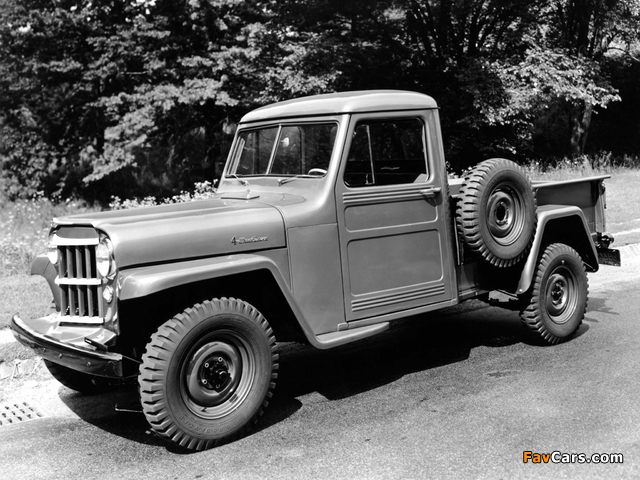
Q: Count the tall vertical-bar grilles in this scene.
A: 1